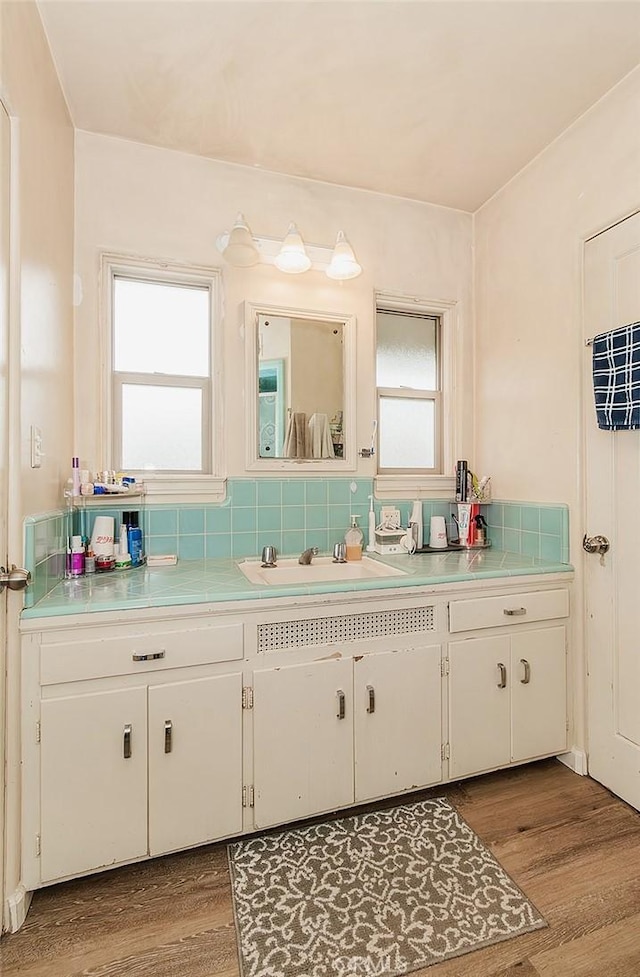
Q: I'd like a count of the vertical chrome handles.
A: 6